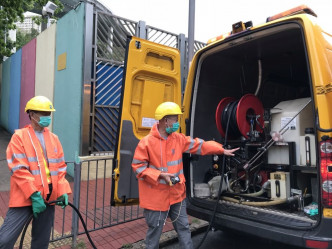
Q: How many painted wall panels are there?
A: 5